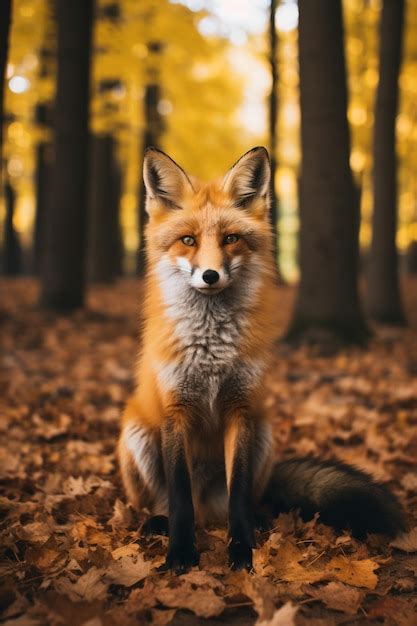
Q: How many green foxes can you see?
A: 0